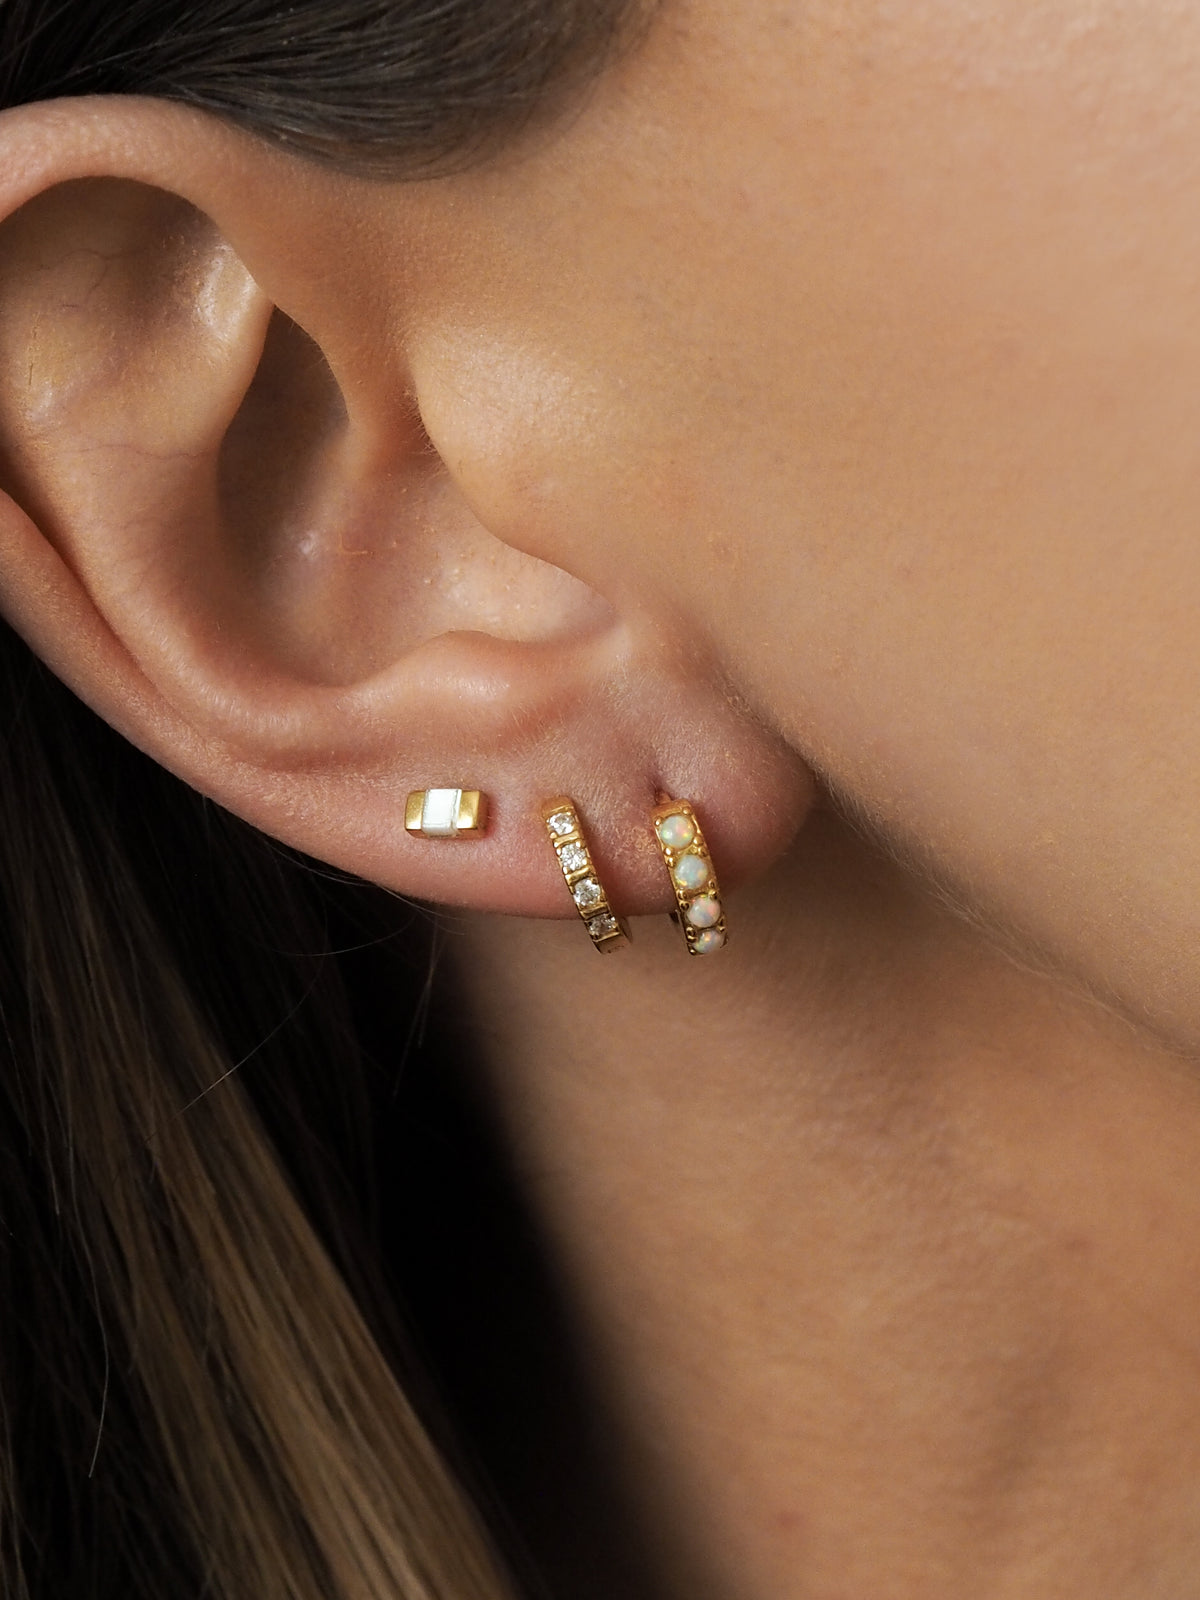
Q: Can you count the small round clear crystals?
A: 4